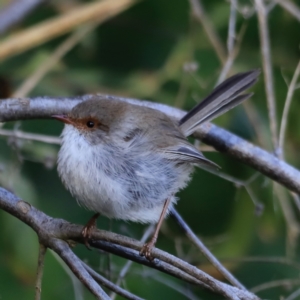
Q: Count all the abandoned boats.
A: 0